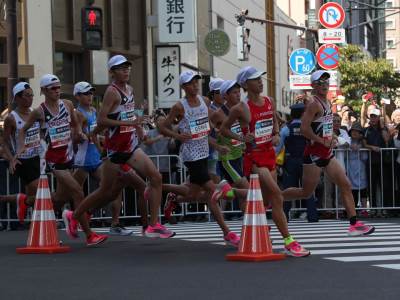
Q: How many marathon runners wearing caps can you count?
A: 9